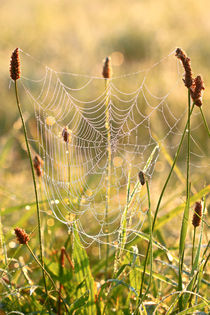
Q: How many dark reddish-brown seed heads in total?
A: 9